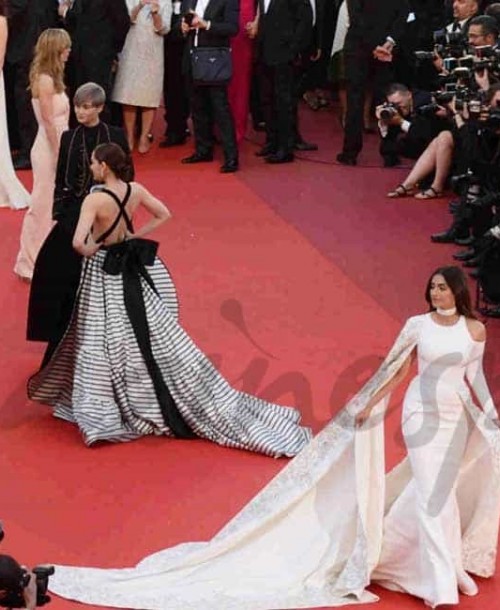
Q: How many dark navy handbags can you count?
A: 1